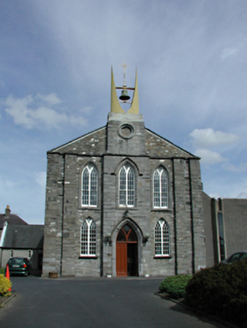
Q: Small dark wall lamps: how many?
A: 2